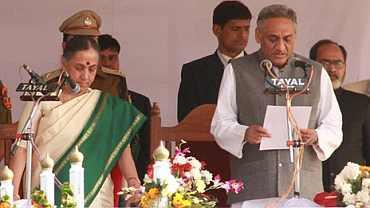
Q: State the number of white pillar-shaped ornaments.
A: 4